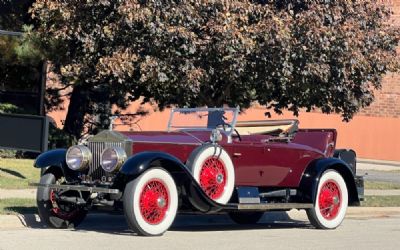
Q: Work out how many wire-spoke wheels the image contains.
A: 4